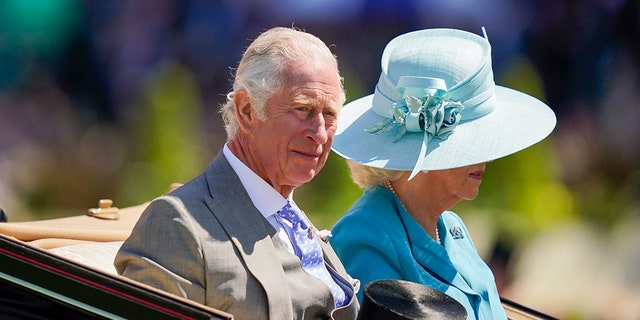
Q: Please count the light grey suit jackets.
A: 1